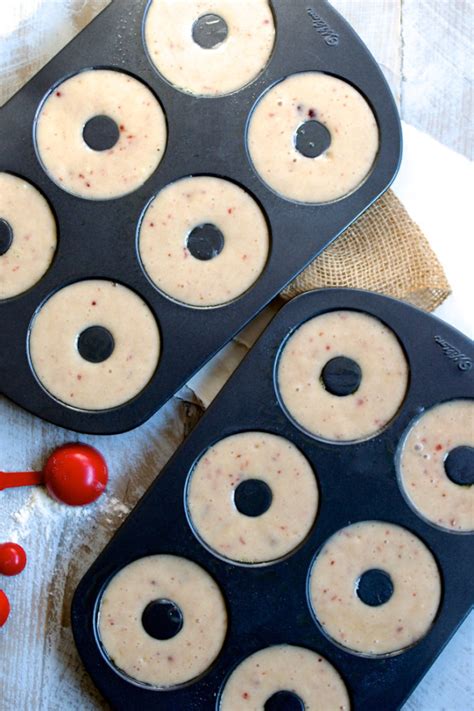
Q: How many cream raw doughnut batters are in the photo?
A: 12